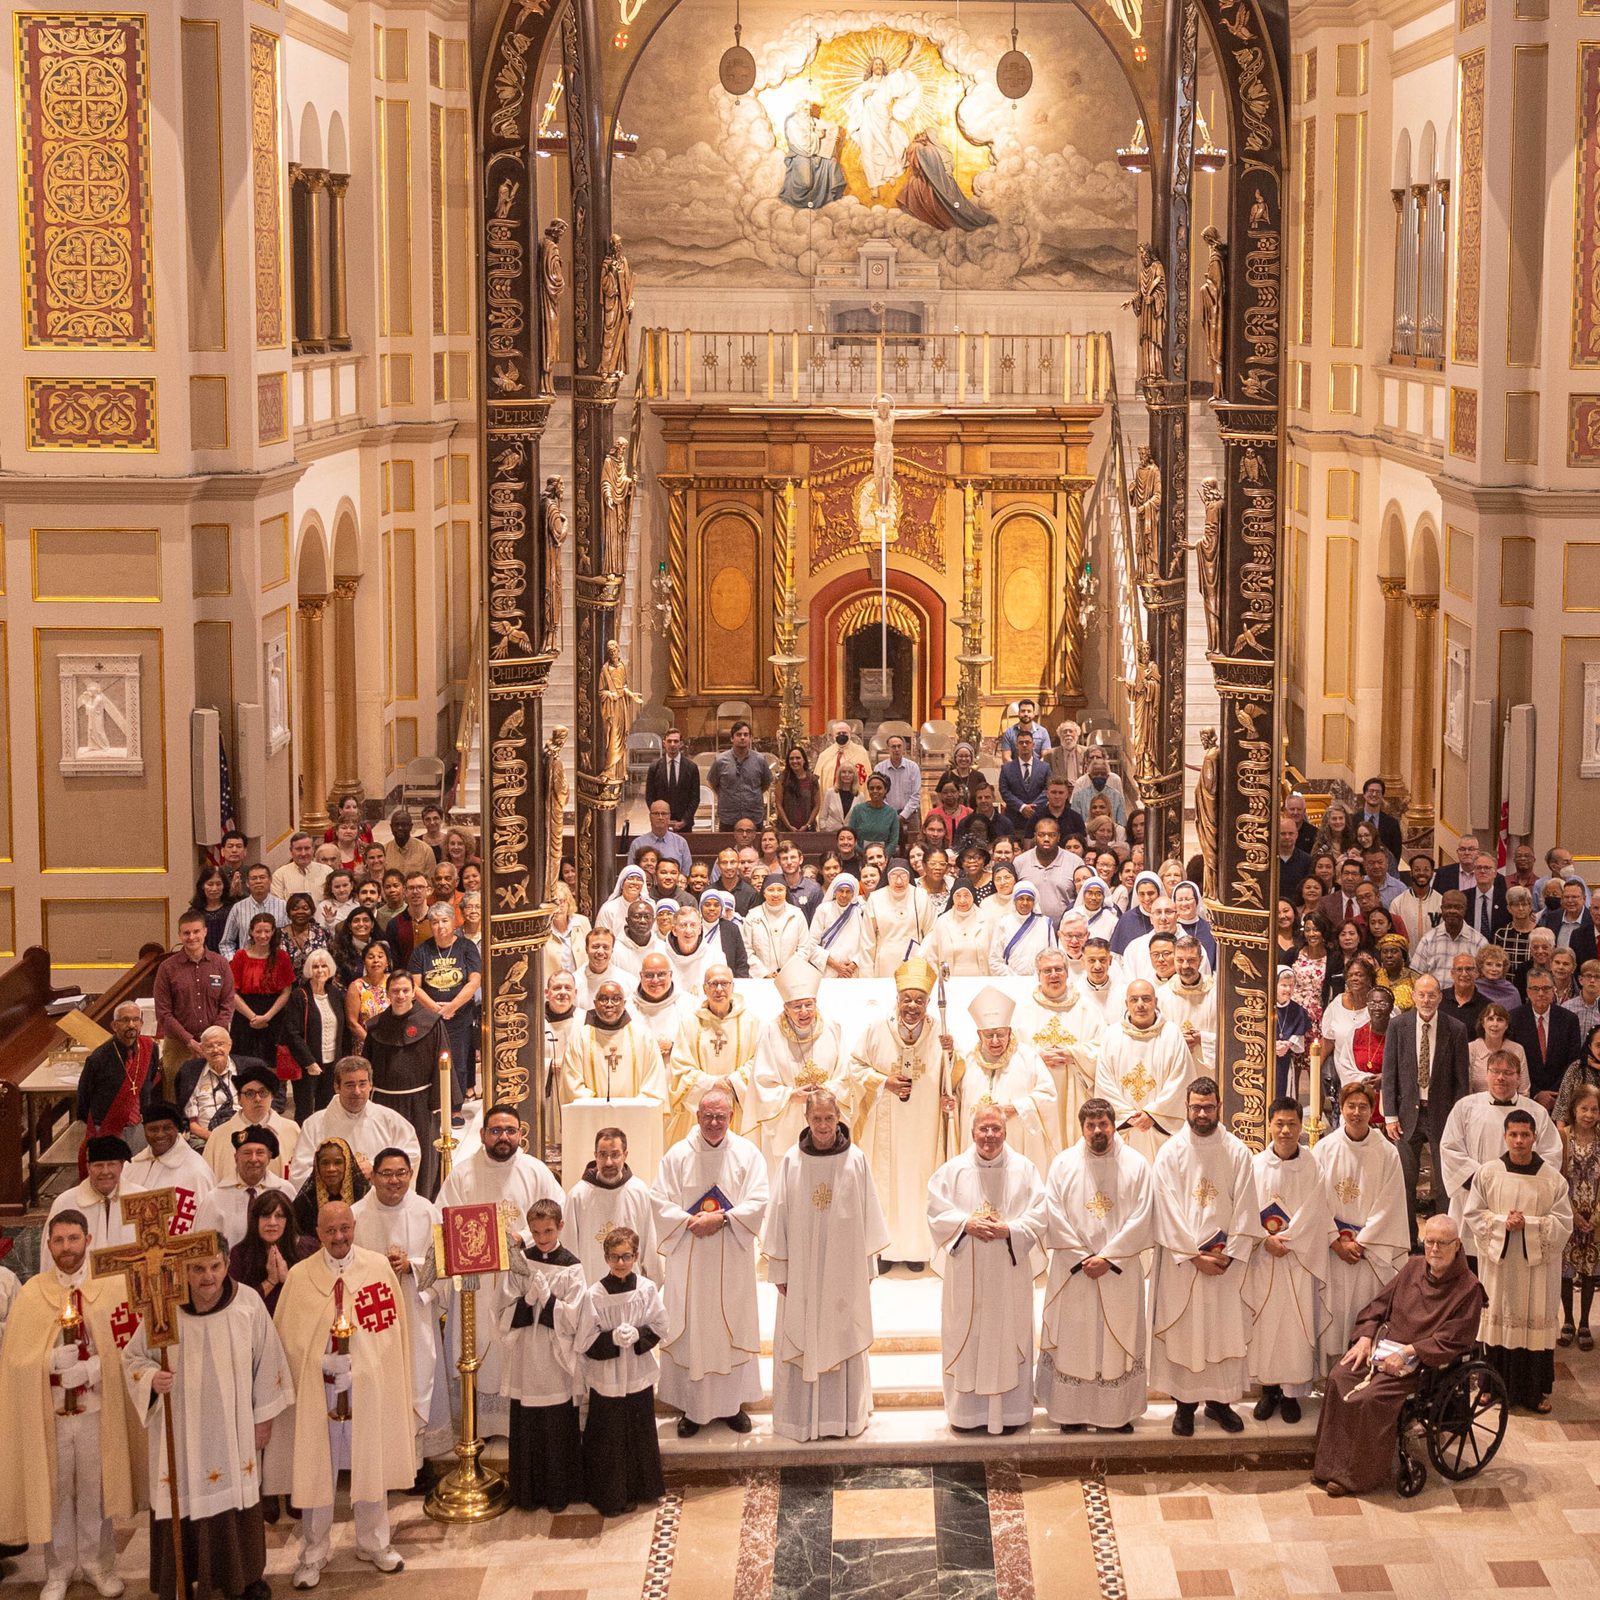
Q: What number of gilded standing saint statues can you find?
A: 12